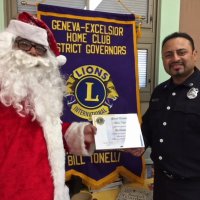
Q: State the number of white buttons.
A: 5